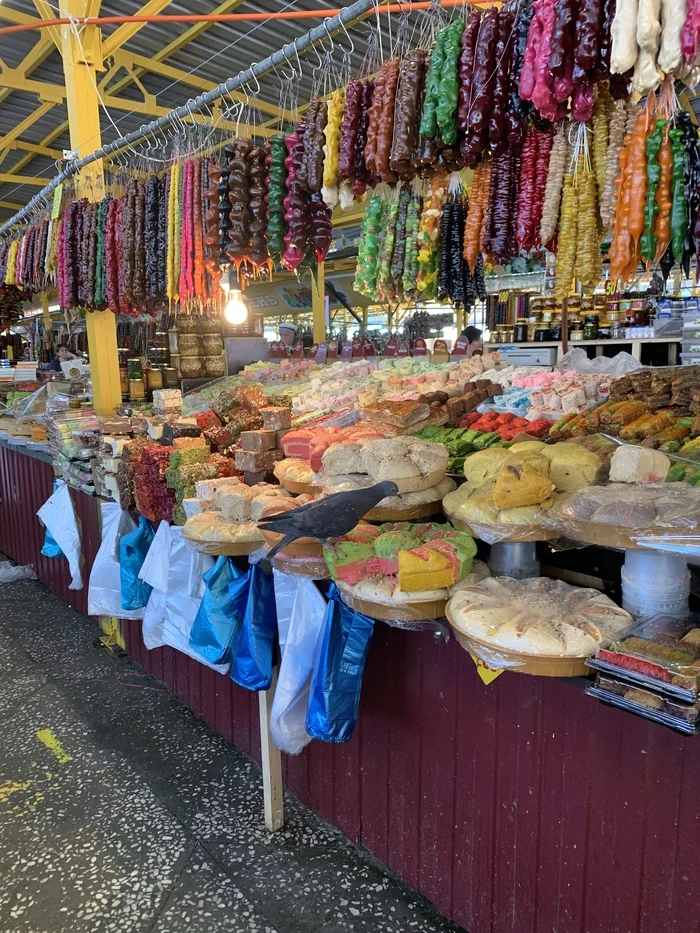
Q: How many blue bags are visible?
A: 5